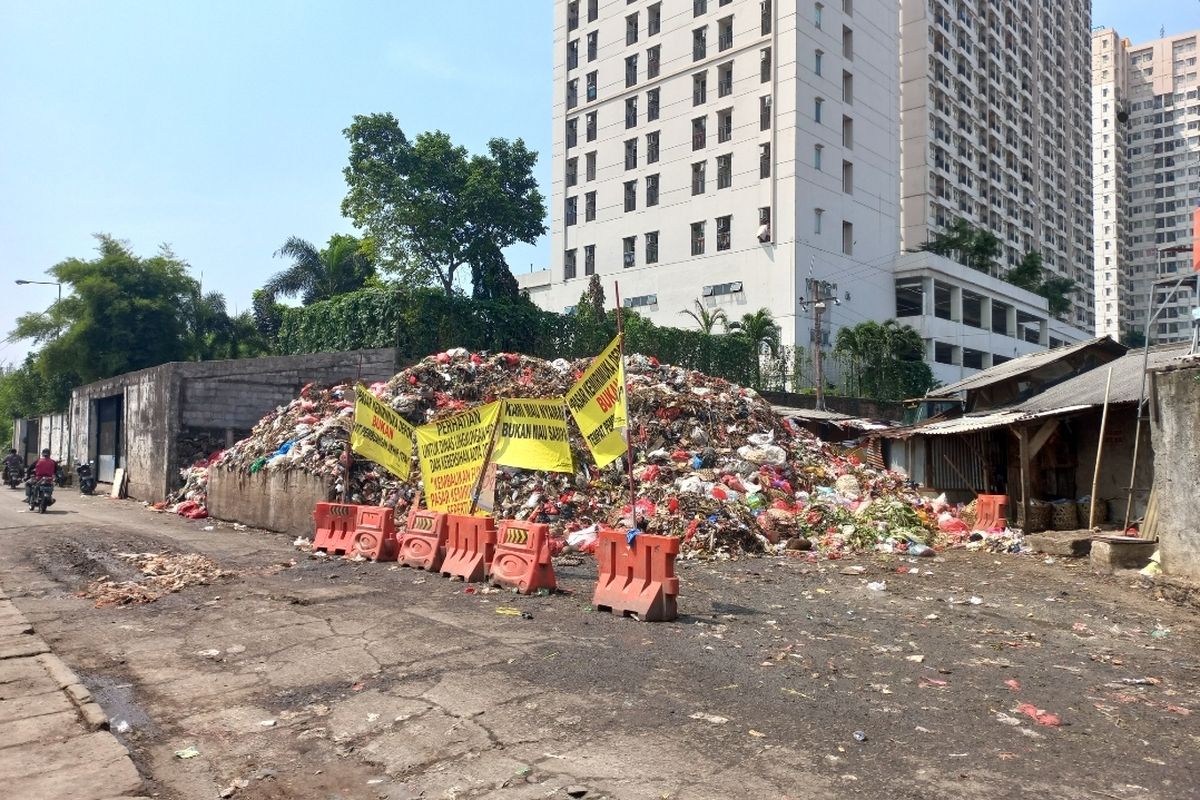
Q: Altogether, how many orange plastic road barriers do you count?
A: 7